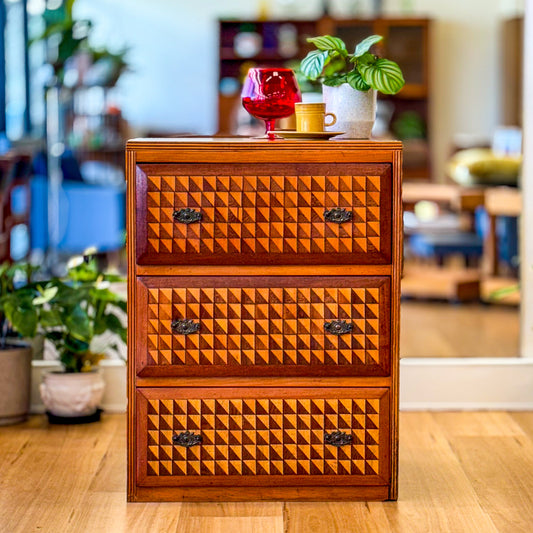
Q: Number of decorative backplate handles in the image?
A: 6